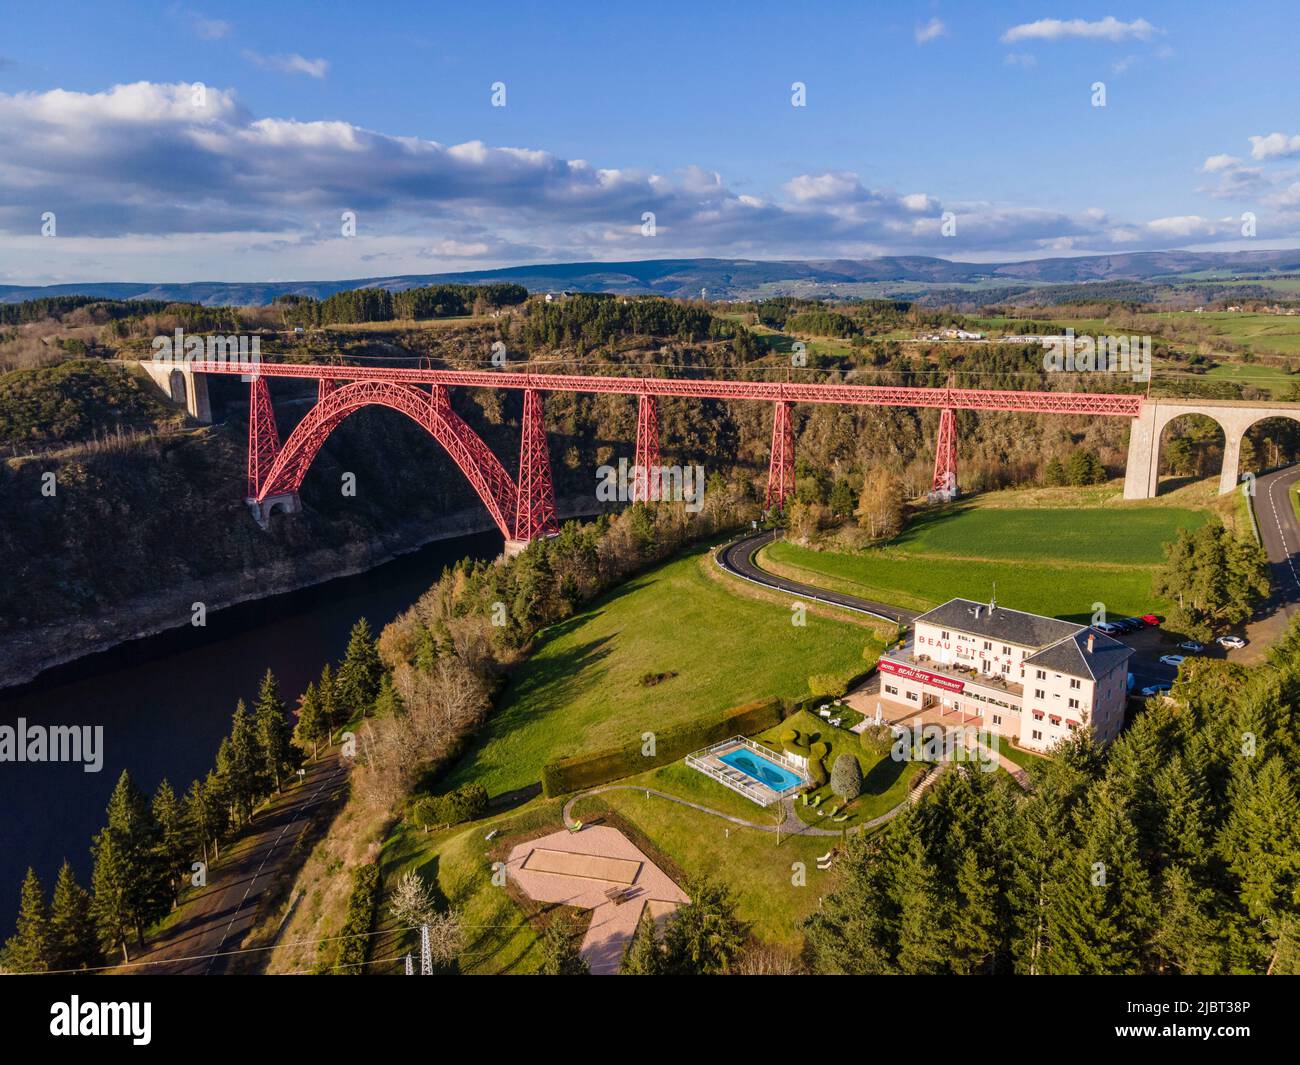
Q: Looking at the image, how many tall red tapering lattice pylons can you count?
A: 5